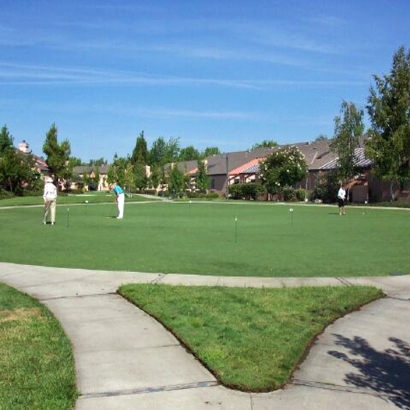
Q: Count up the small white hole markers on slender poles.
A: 6